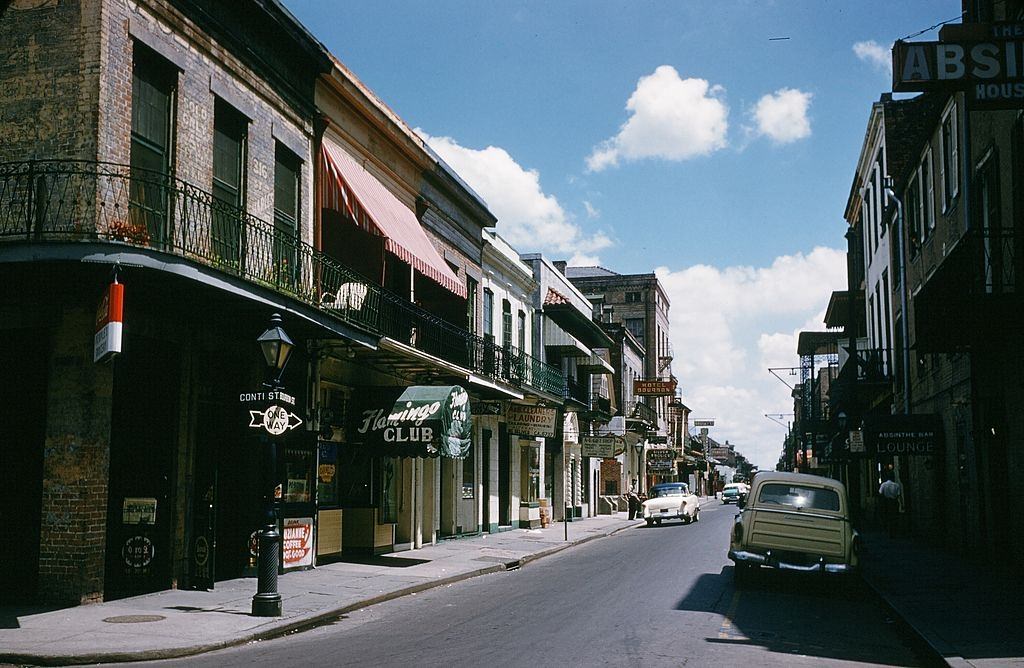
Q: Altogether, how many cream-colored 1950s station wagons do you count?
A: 1